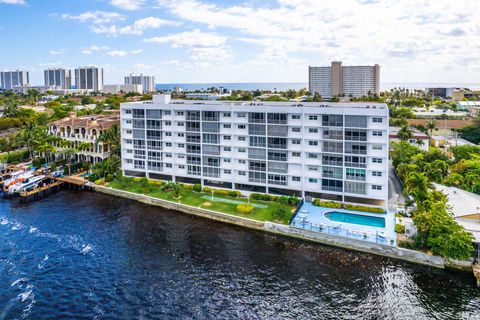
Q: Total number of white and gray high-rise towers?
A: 4